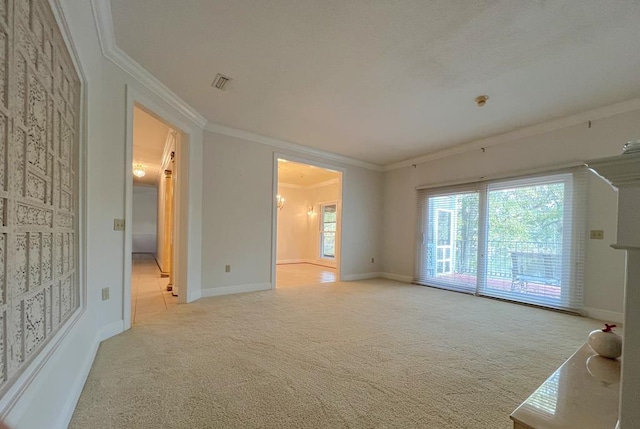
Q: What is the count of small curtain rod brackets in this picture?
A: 3